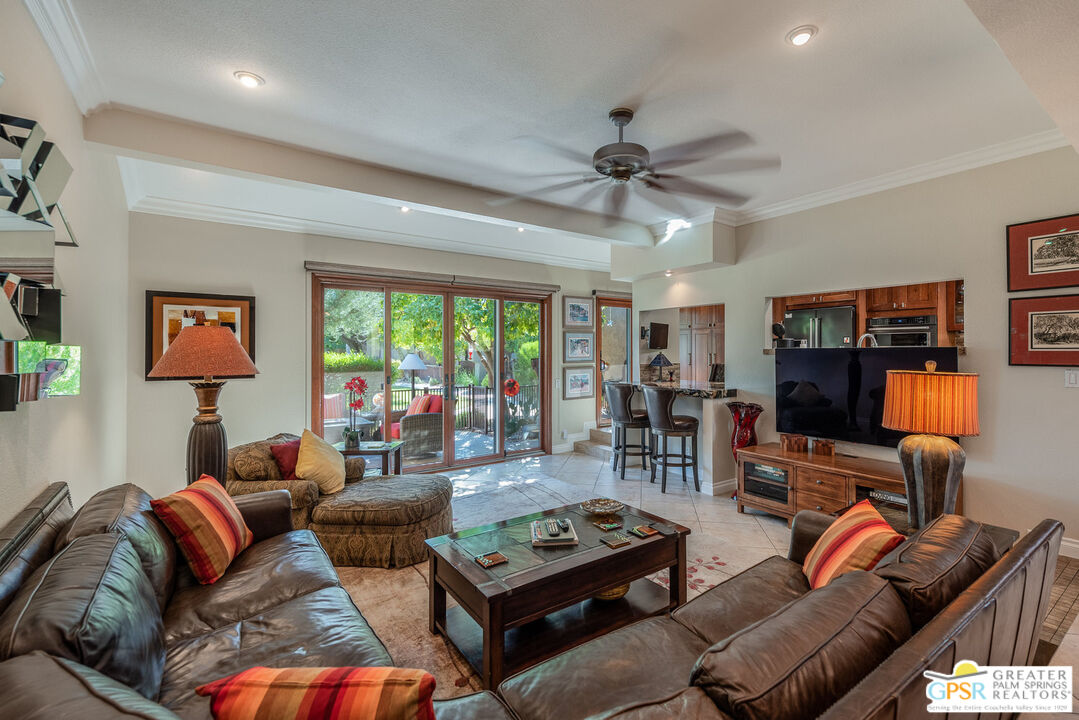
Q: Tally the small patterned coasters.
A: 4